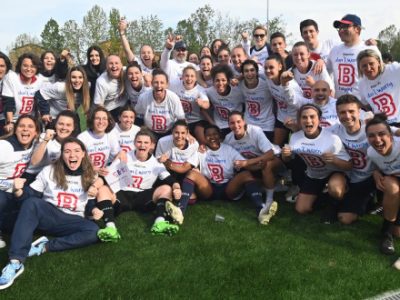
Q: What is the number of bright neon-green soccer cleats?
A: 2